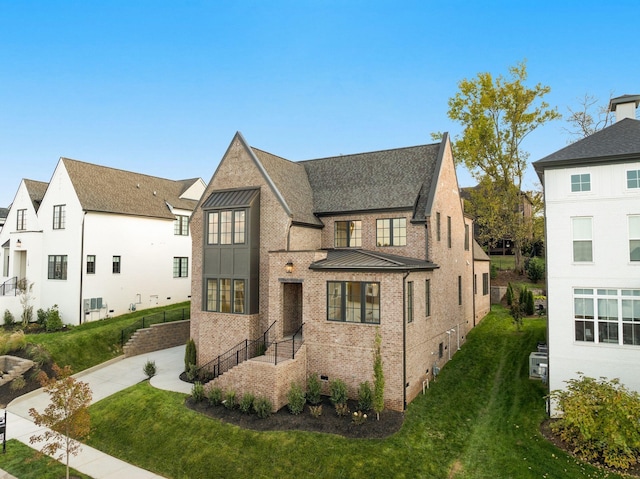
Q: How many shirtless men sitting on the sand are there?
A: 0